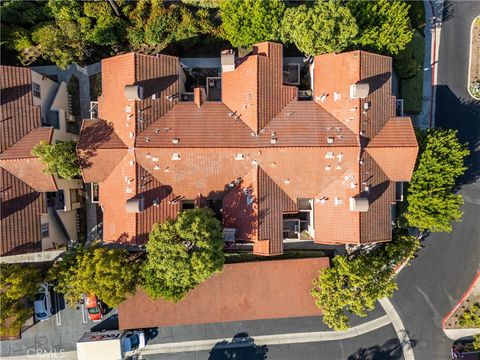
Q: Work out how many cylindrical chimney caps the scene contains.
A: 4